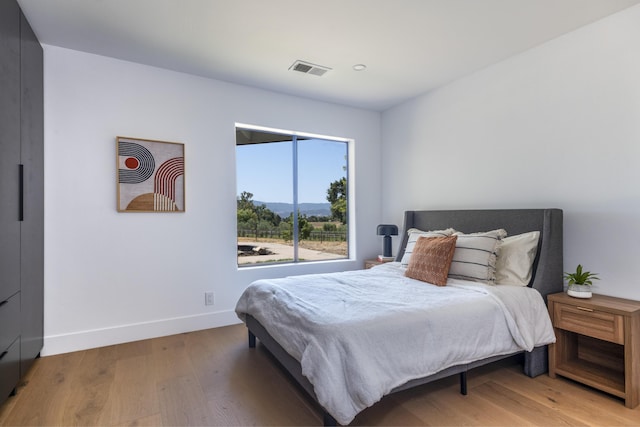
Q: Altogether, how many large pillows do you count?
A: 3